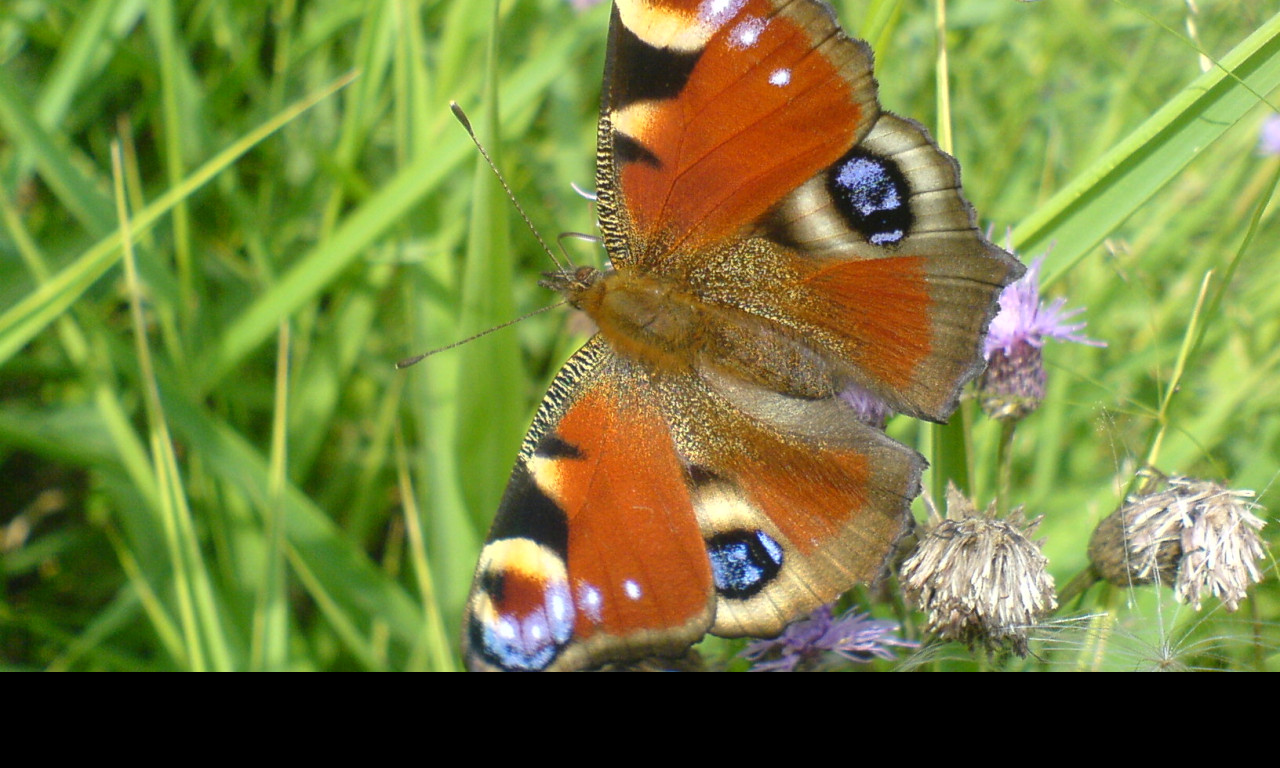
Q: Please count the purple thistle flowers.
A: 3